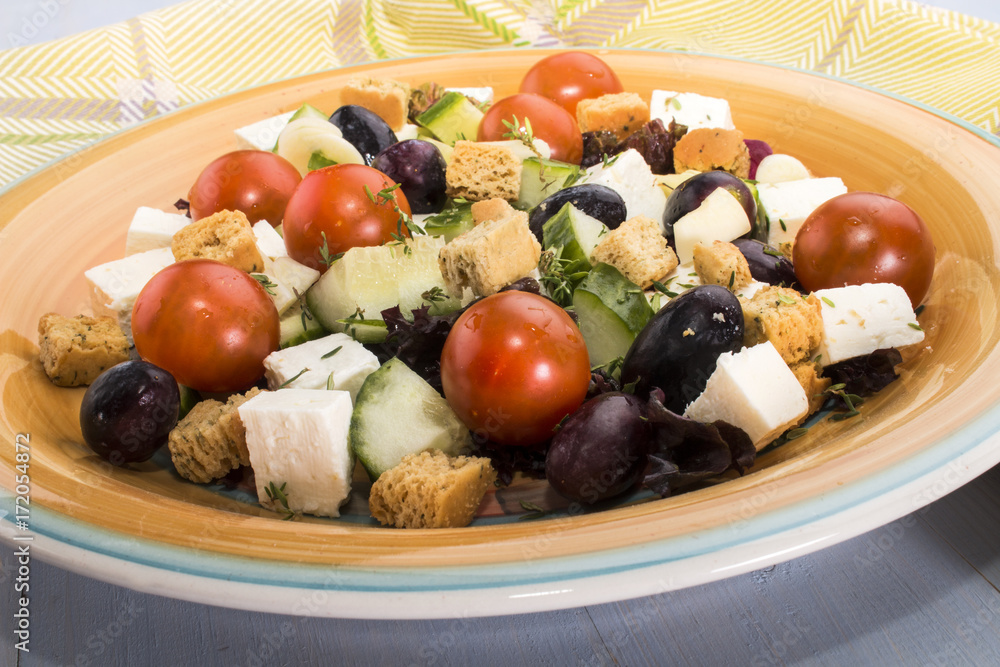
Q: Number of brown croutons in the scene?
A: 14